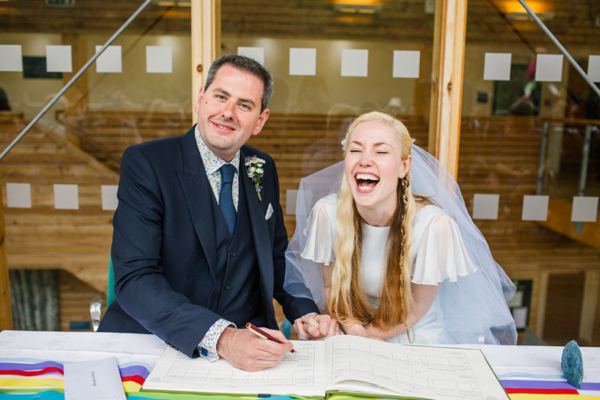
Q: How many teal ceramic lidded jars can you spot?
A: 0